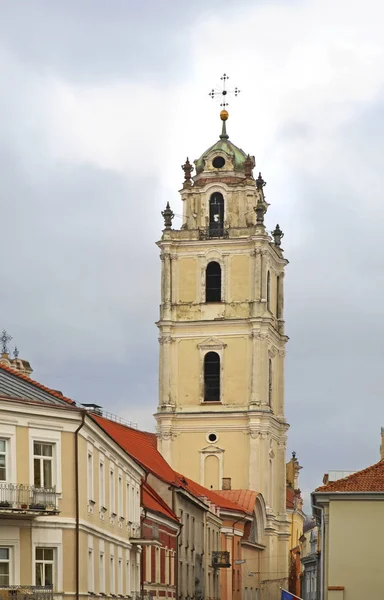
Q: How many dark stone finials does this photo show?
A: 6